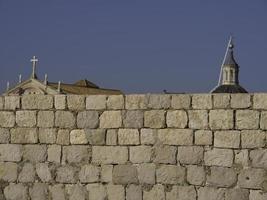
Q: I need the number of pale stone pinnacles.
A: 4